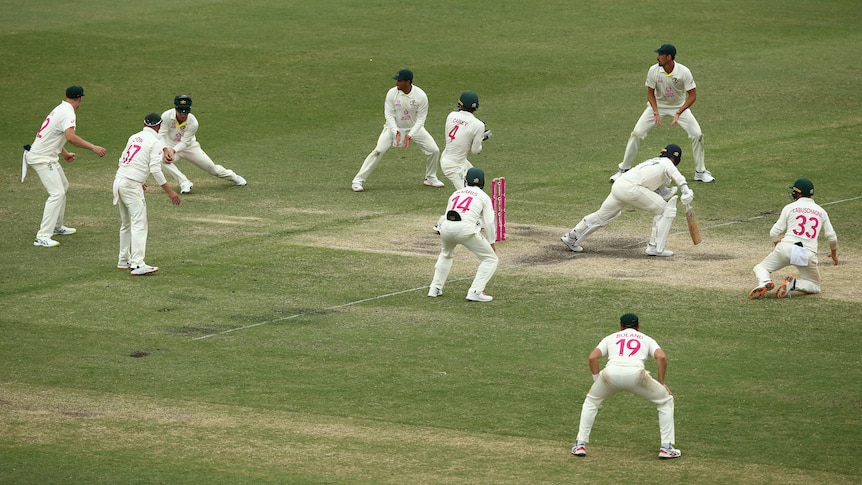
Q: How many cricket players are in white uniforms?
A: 10